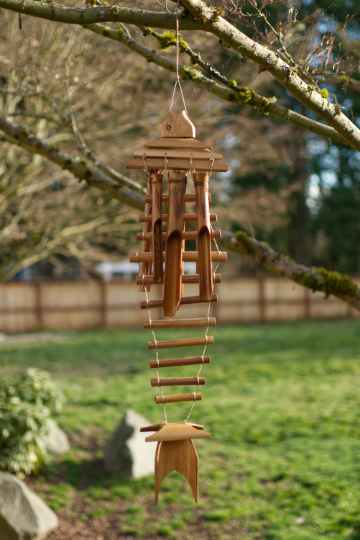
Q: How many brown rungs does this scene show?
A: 11